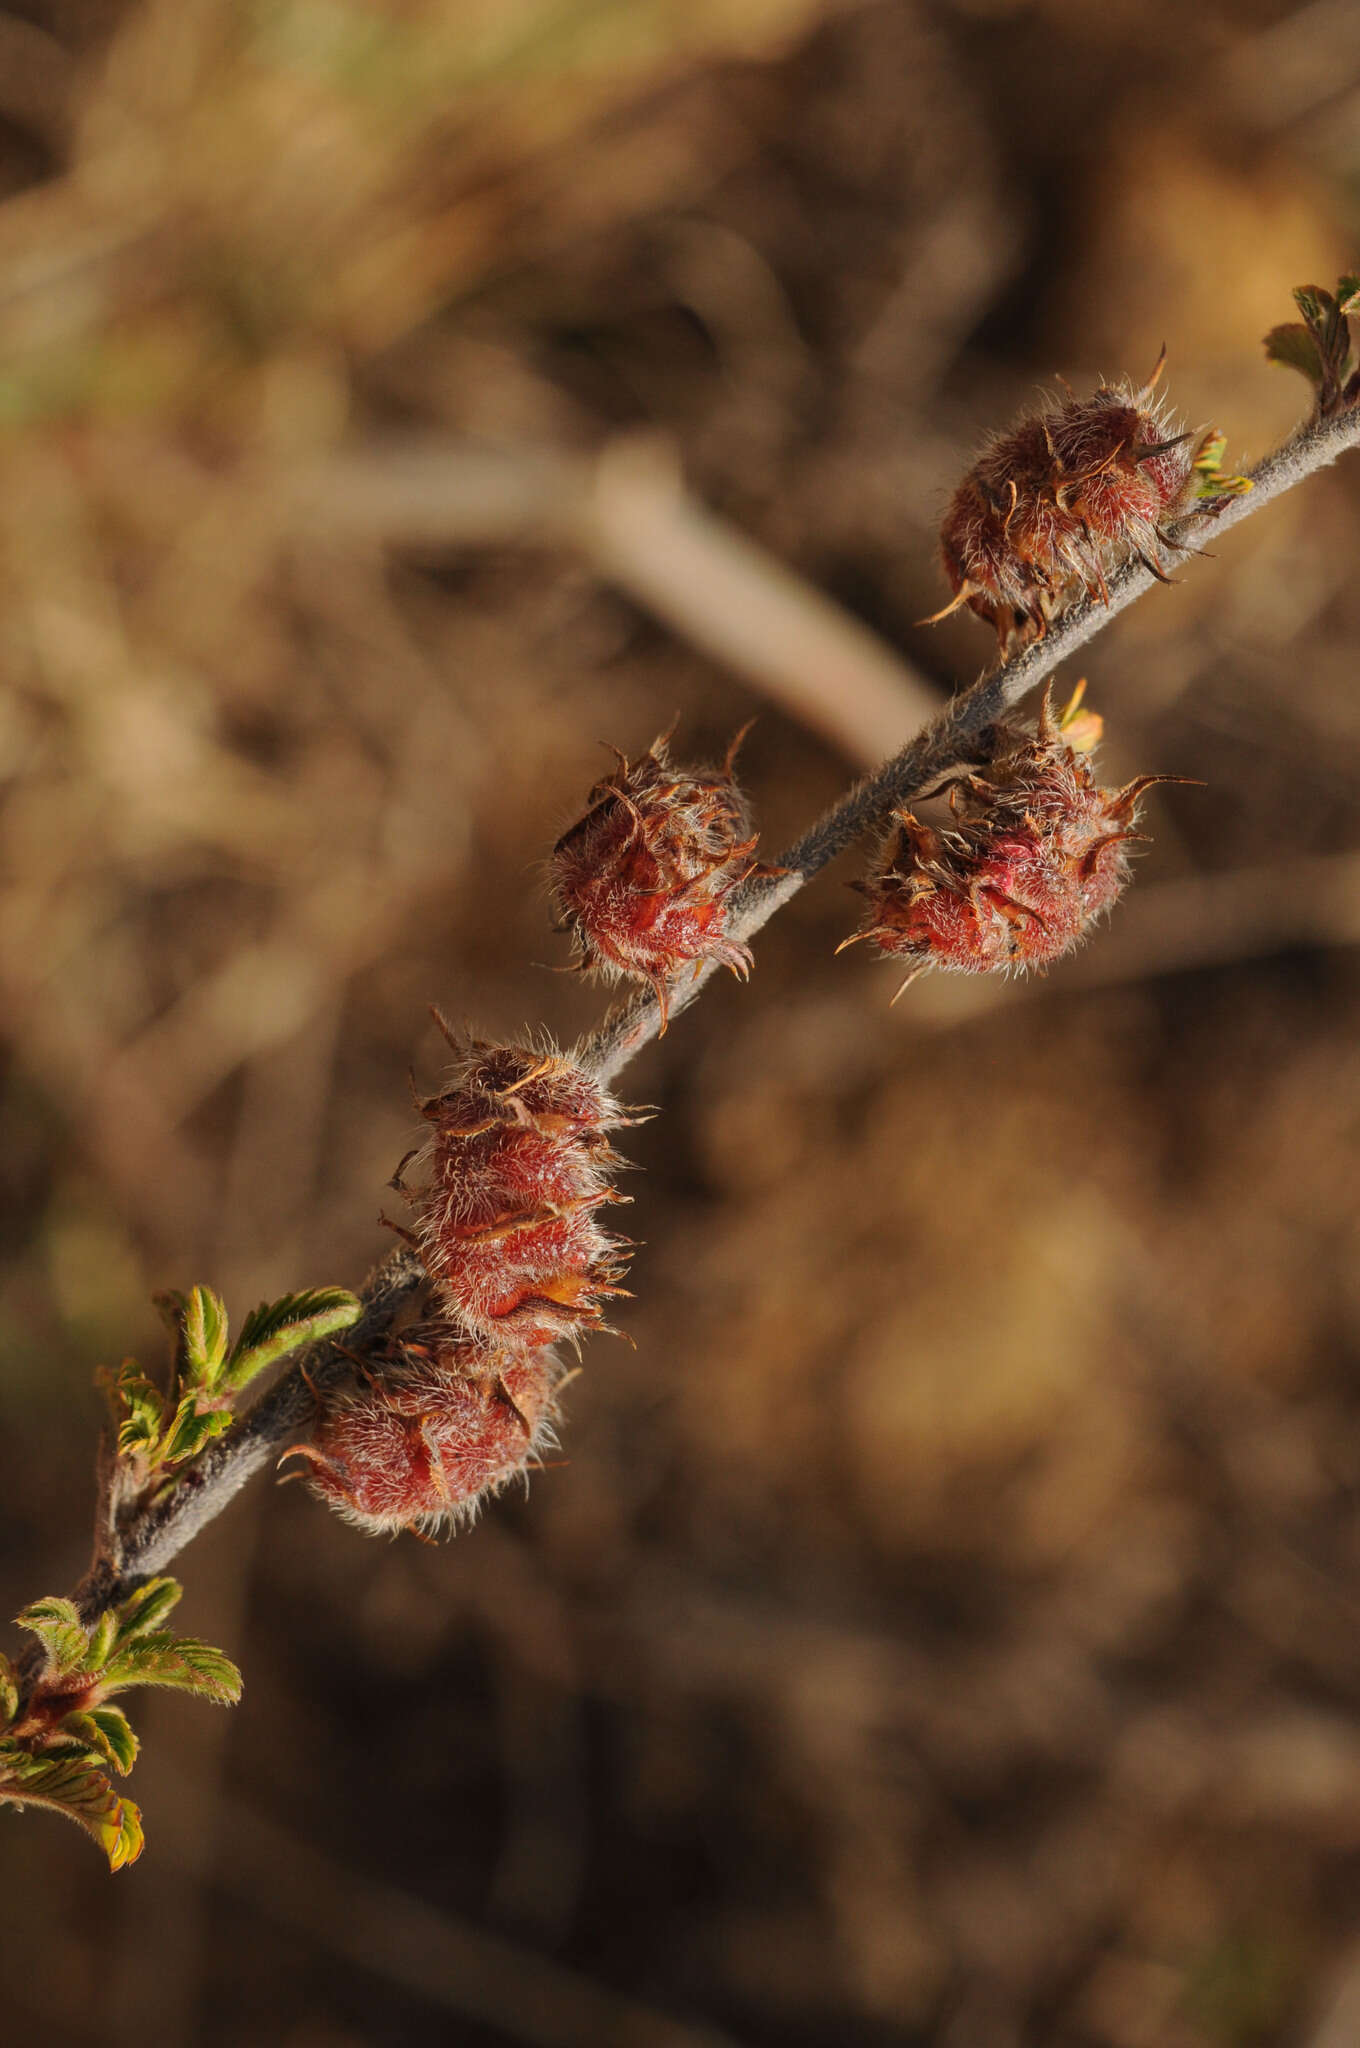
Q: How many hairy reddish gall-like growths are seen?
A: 5